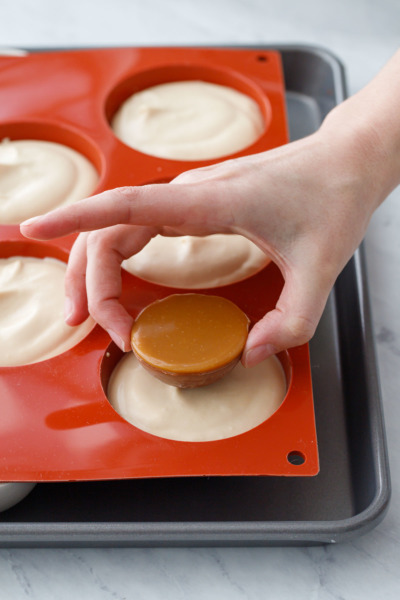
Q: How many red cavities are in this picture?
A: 5